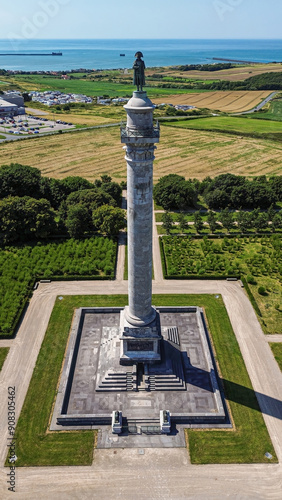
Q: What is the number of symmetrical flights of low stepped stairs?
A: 2